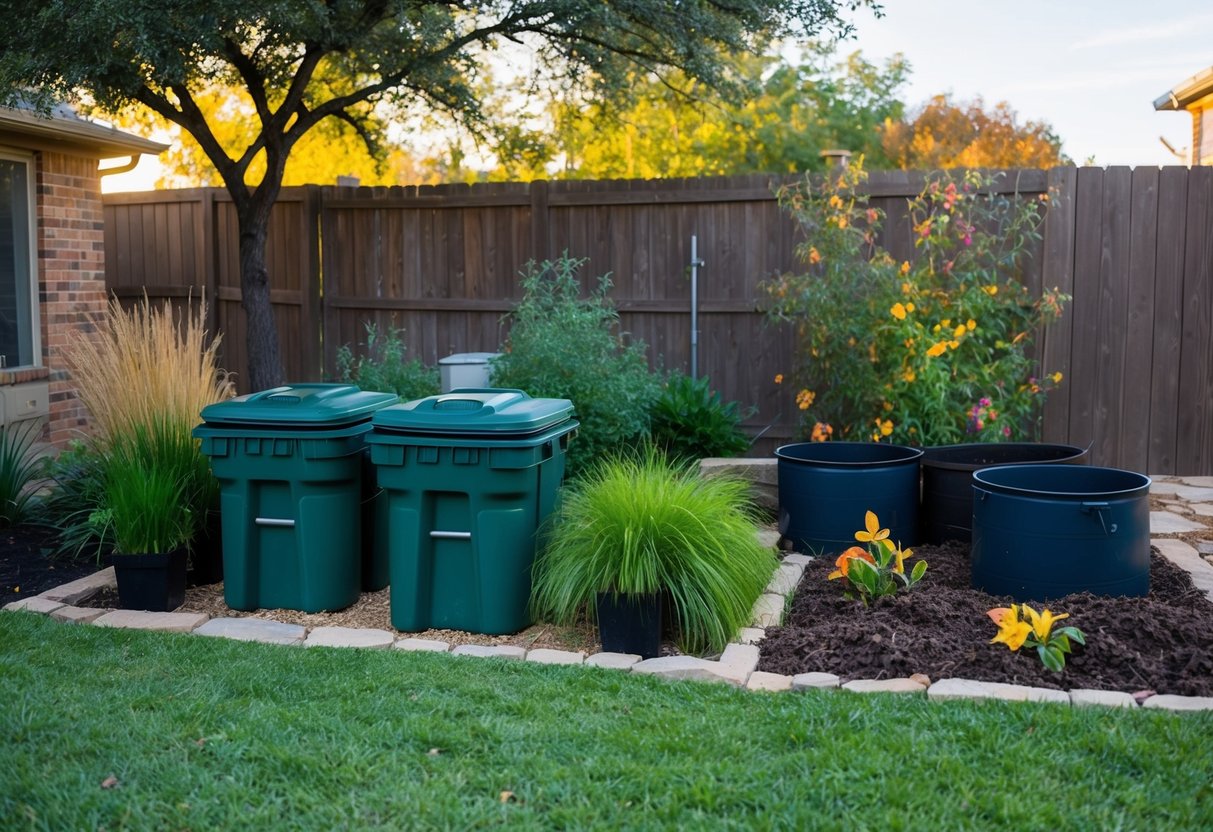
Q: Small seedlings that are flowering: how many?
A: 2